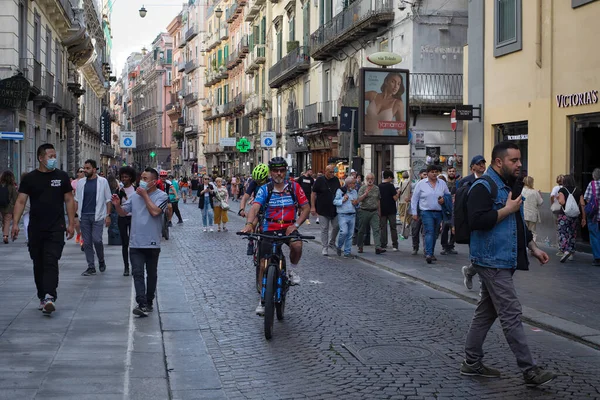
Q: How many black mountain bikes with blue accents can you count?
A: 1